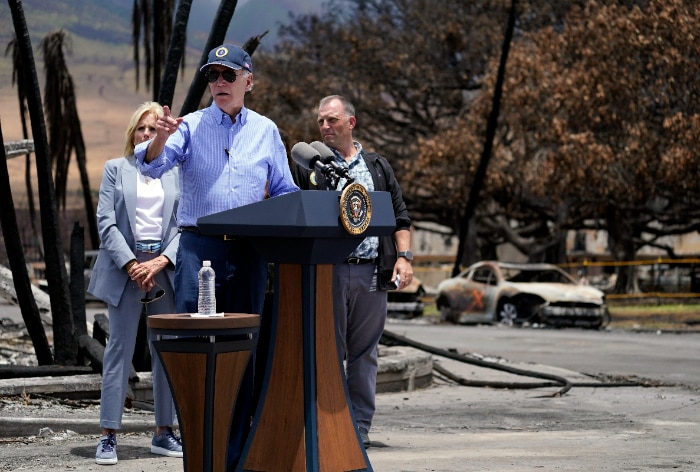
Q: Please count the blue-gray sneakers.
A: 2